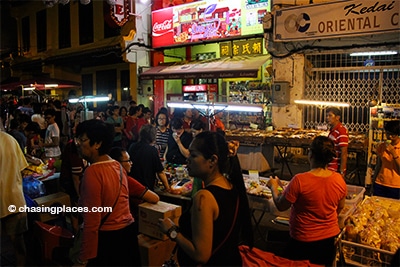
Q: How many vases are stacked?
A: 0